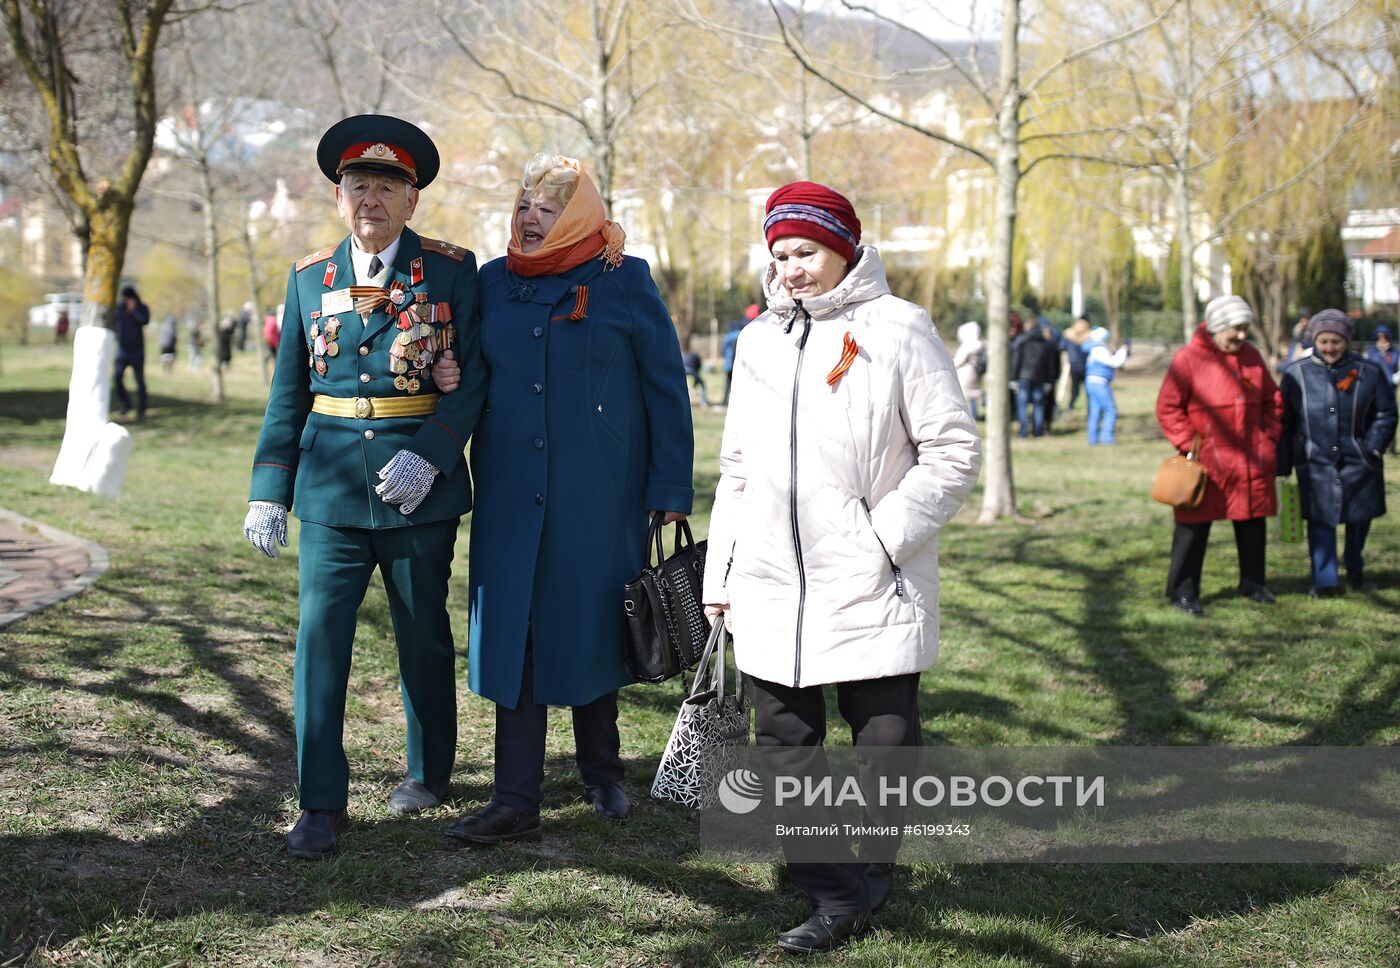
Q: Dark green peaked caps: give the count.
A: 1